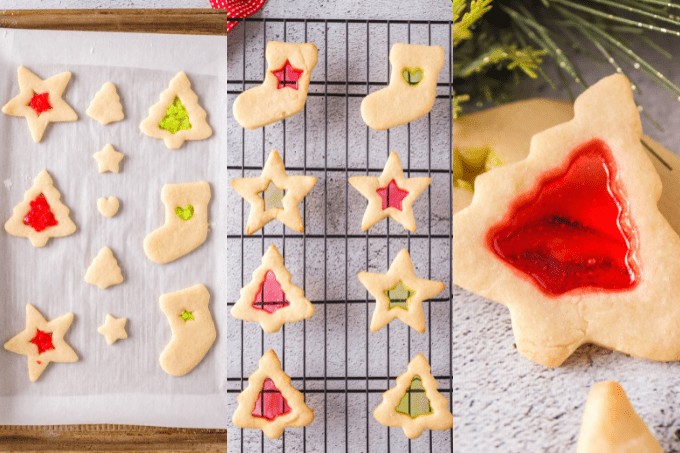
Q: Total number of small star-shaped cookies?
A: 2